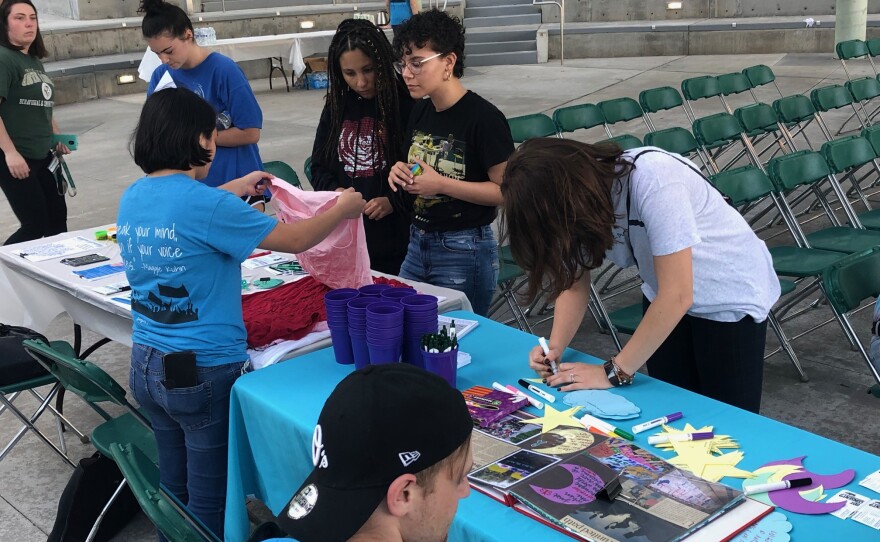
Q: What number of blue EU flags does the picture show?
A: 0